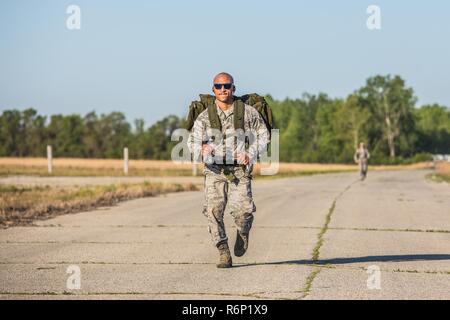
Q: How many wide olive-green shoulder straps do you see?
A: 2